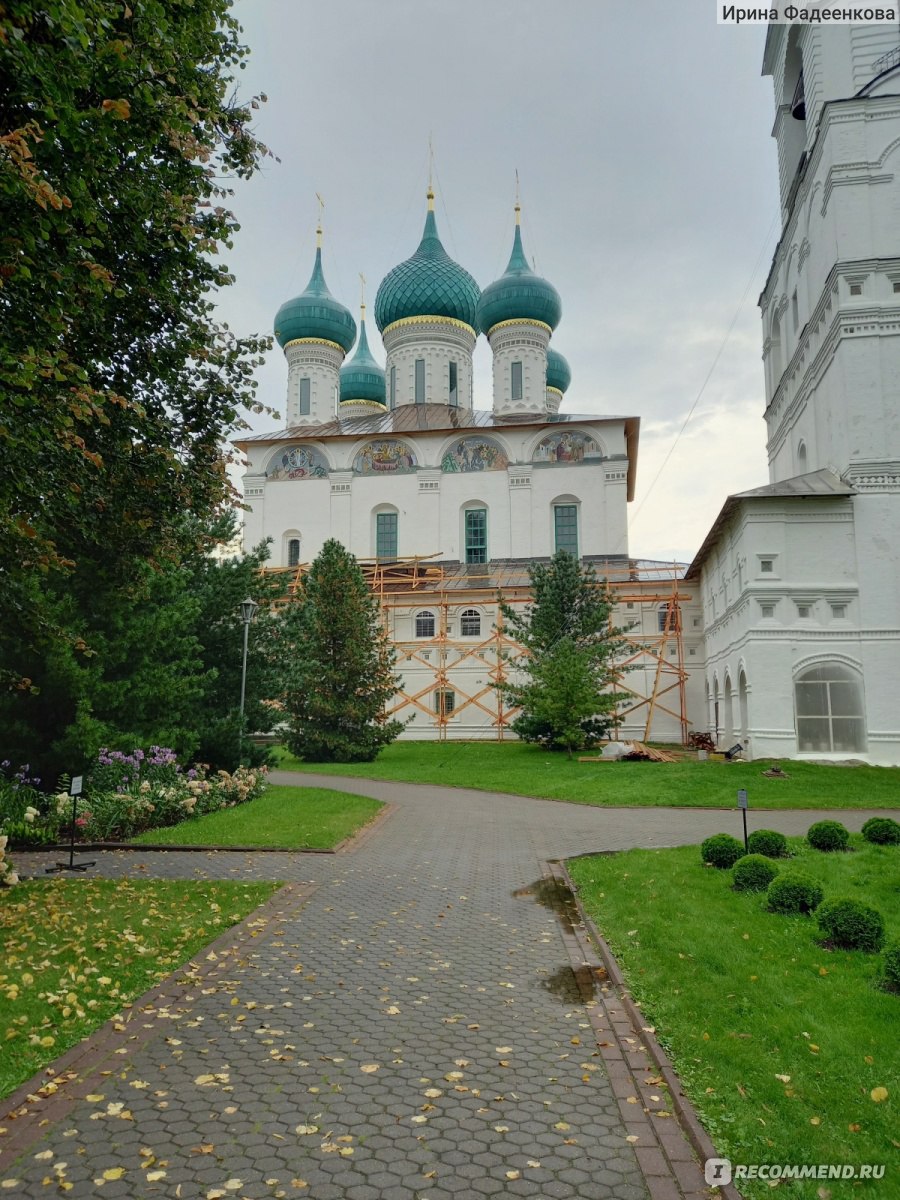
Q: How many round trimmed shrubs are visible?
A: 8